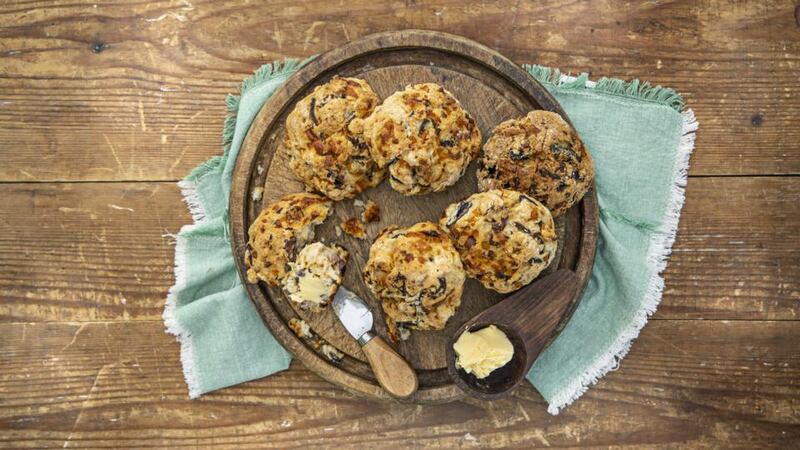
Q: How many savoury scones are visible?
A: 6